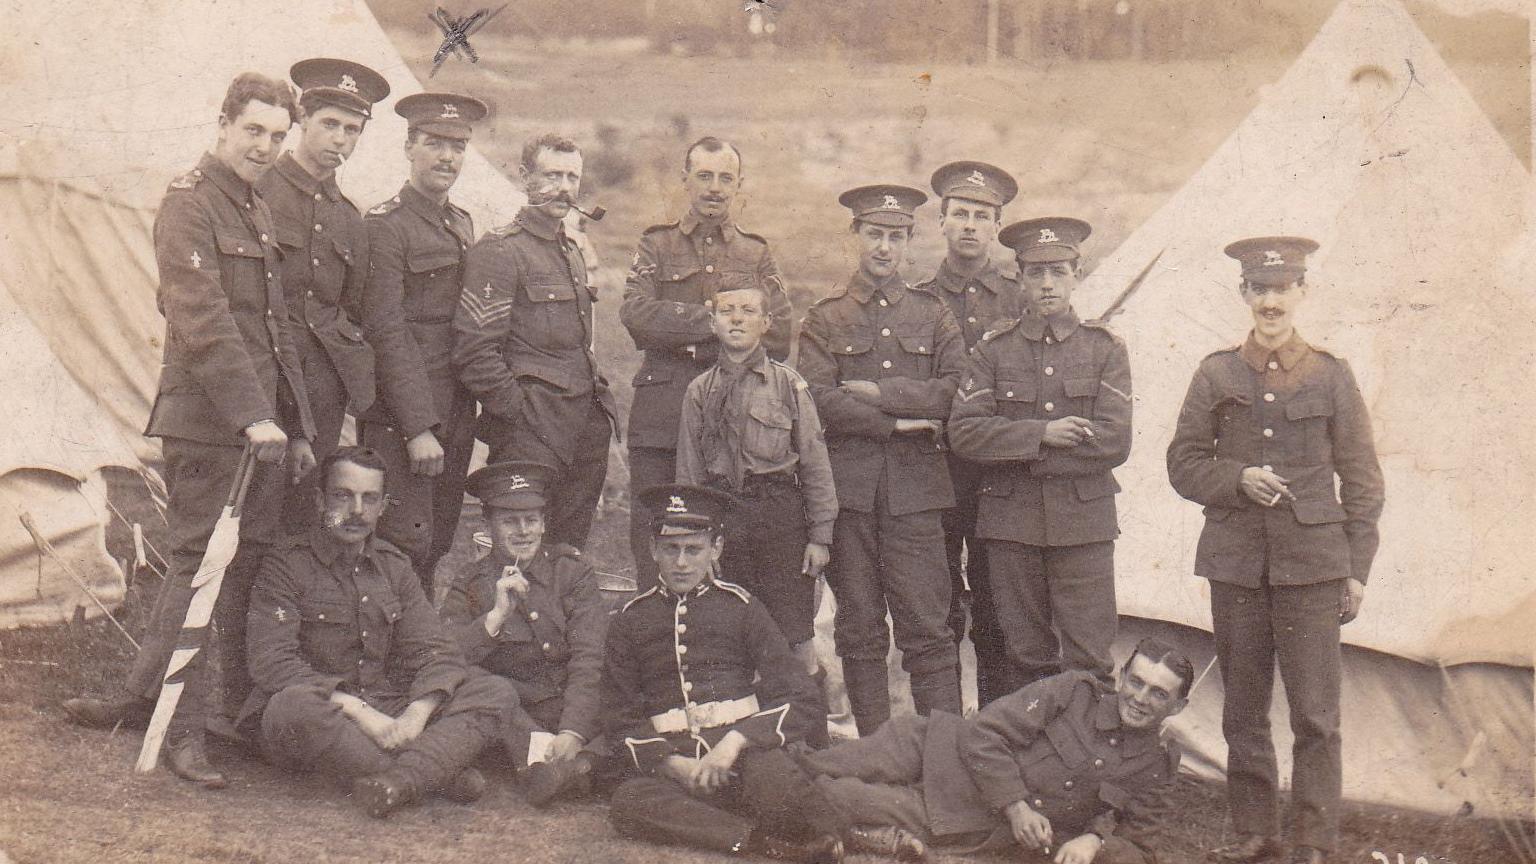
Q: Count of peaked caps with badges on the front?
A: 8